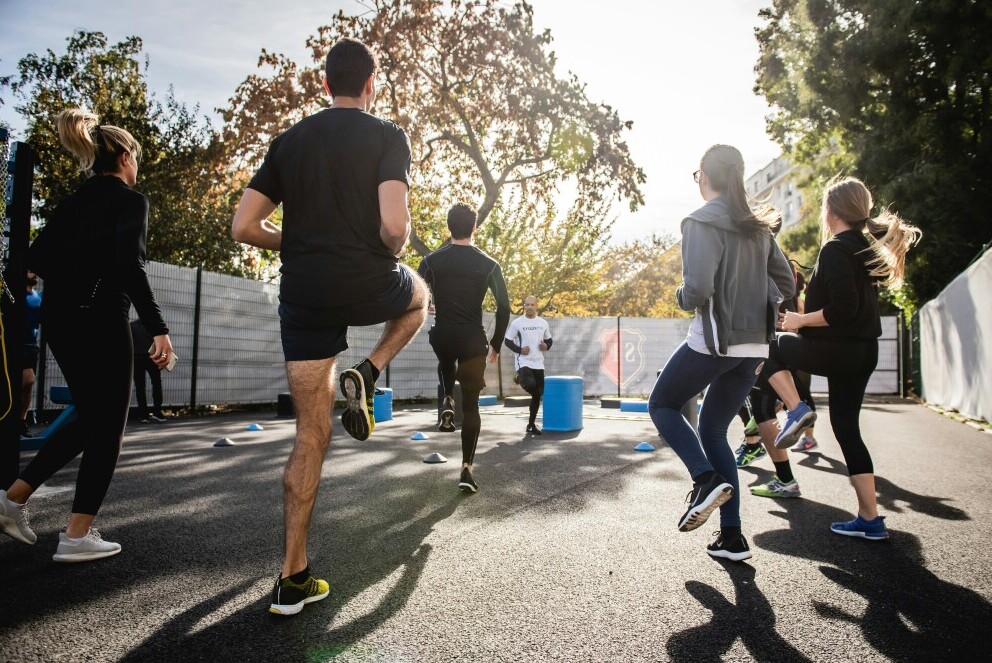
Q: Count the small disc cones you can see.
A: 5